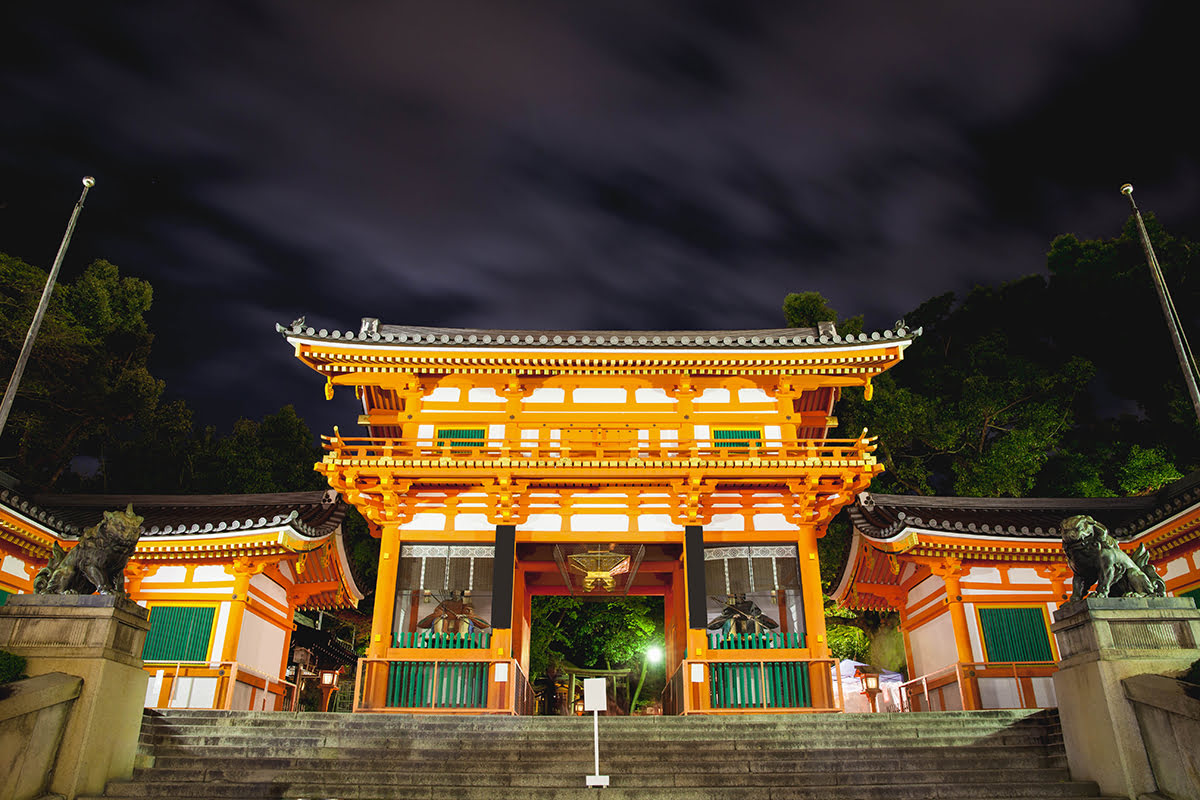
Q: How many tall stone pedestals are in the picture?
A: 2